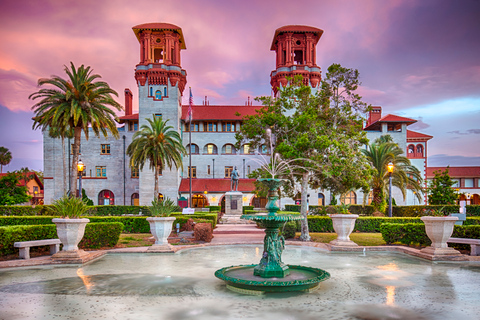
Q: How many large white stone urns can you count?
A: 4